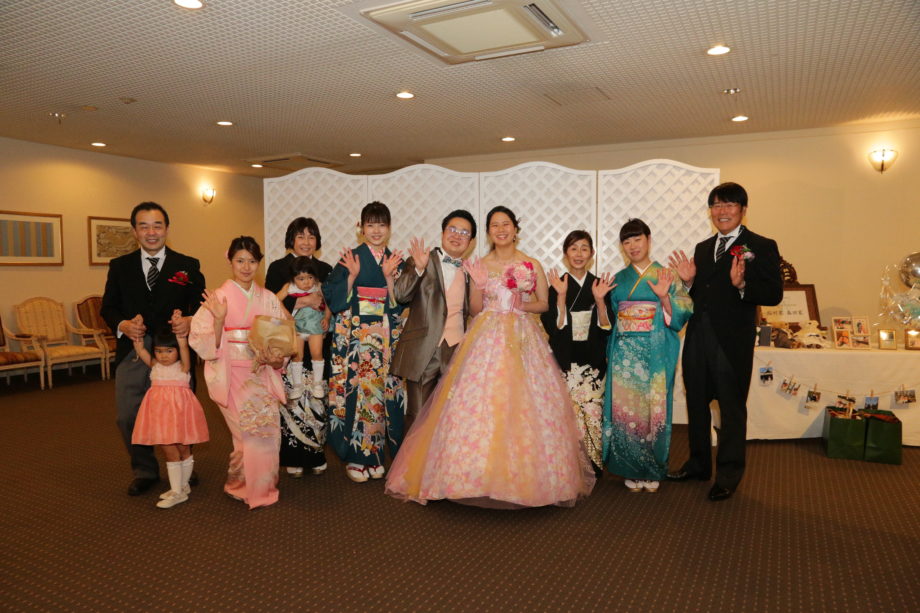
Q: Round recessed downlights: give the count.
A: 9